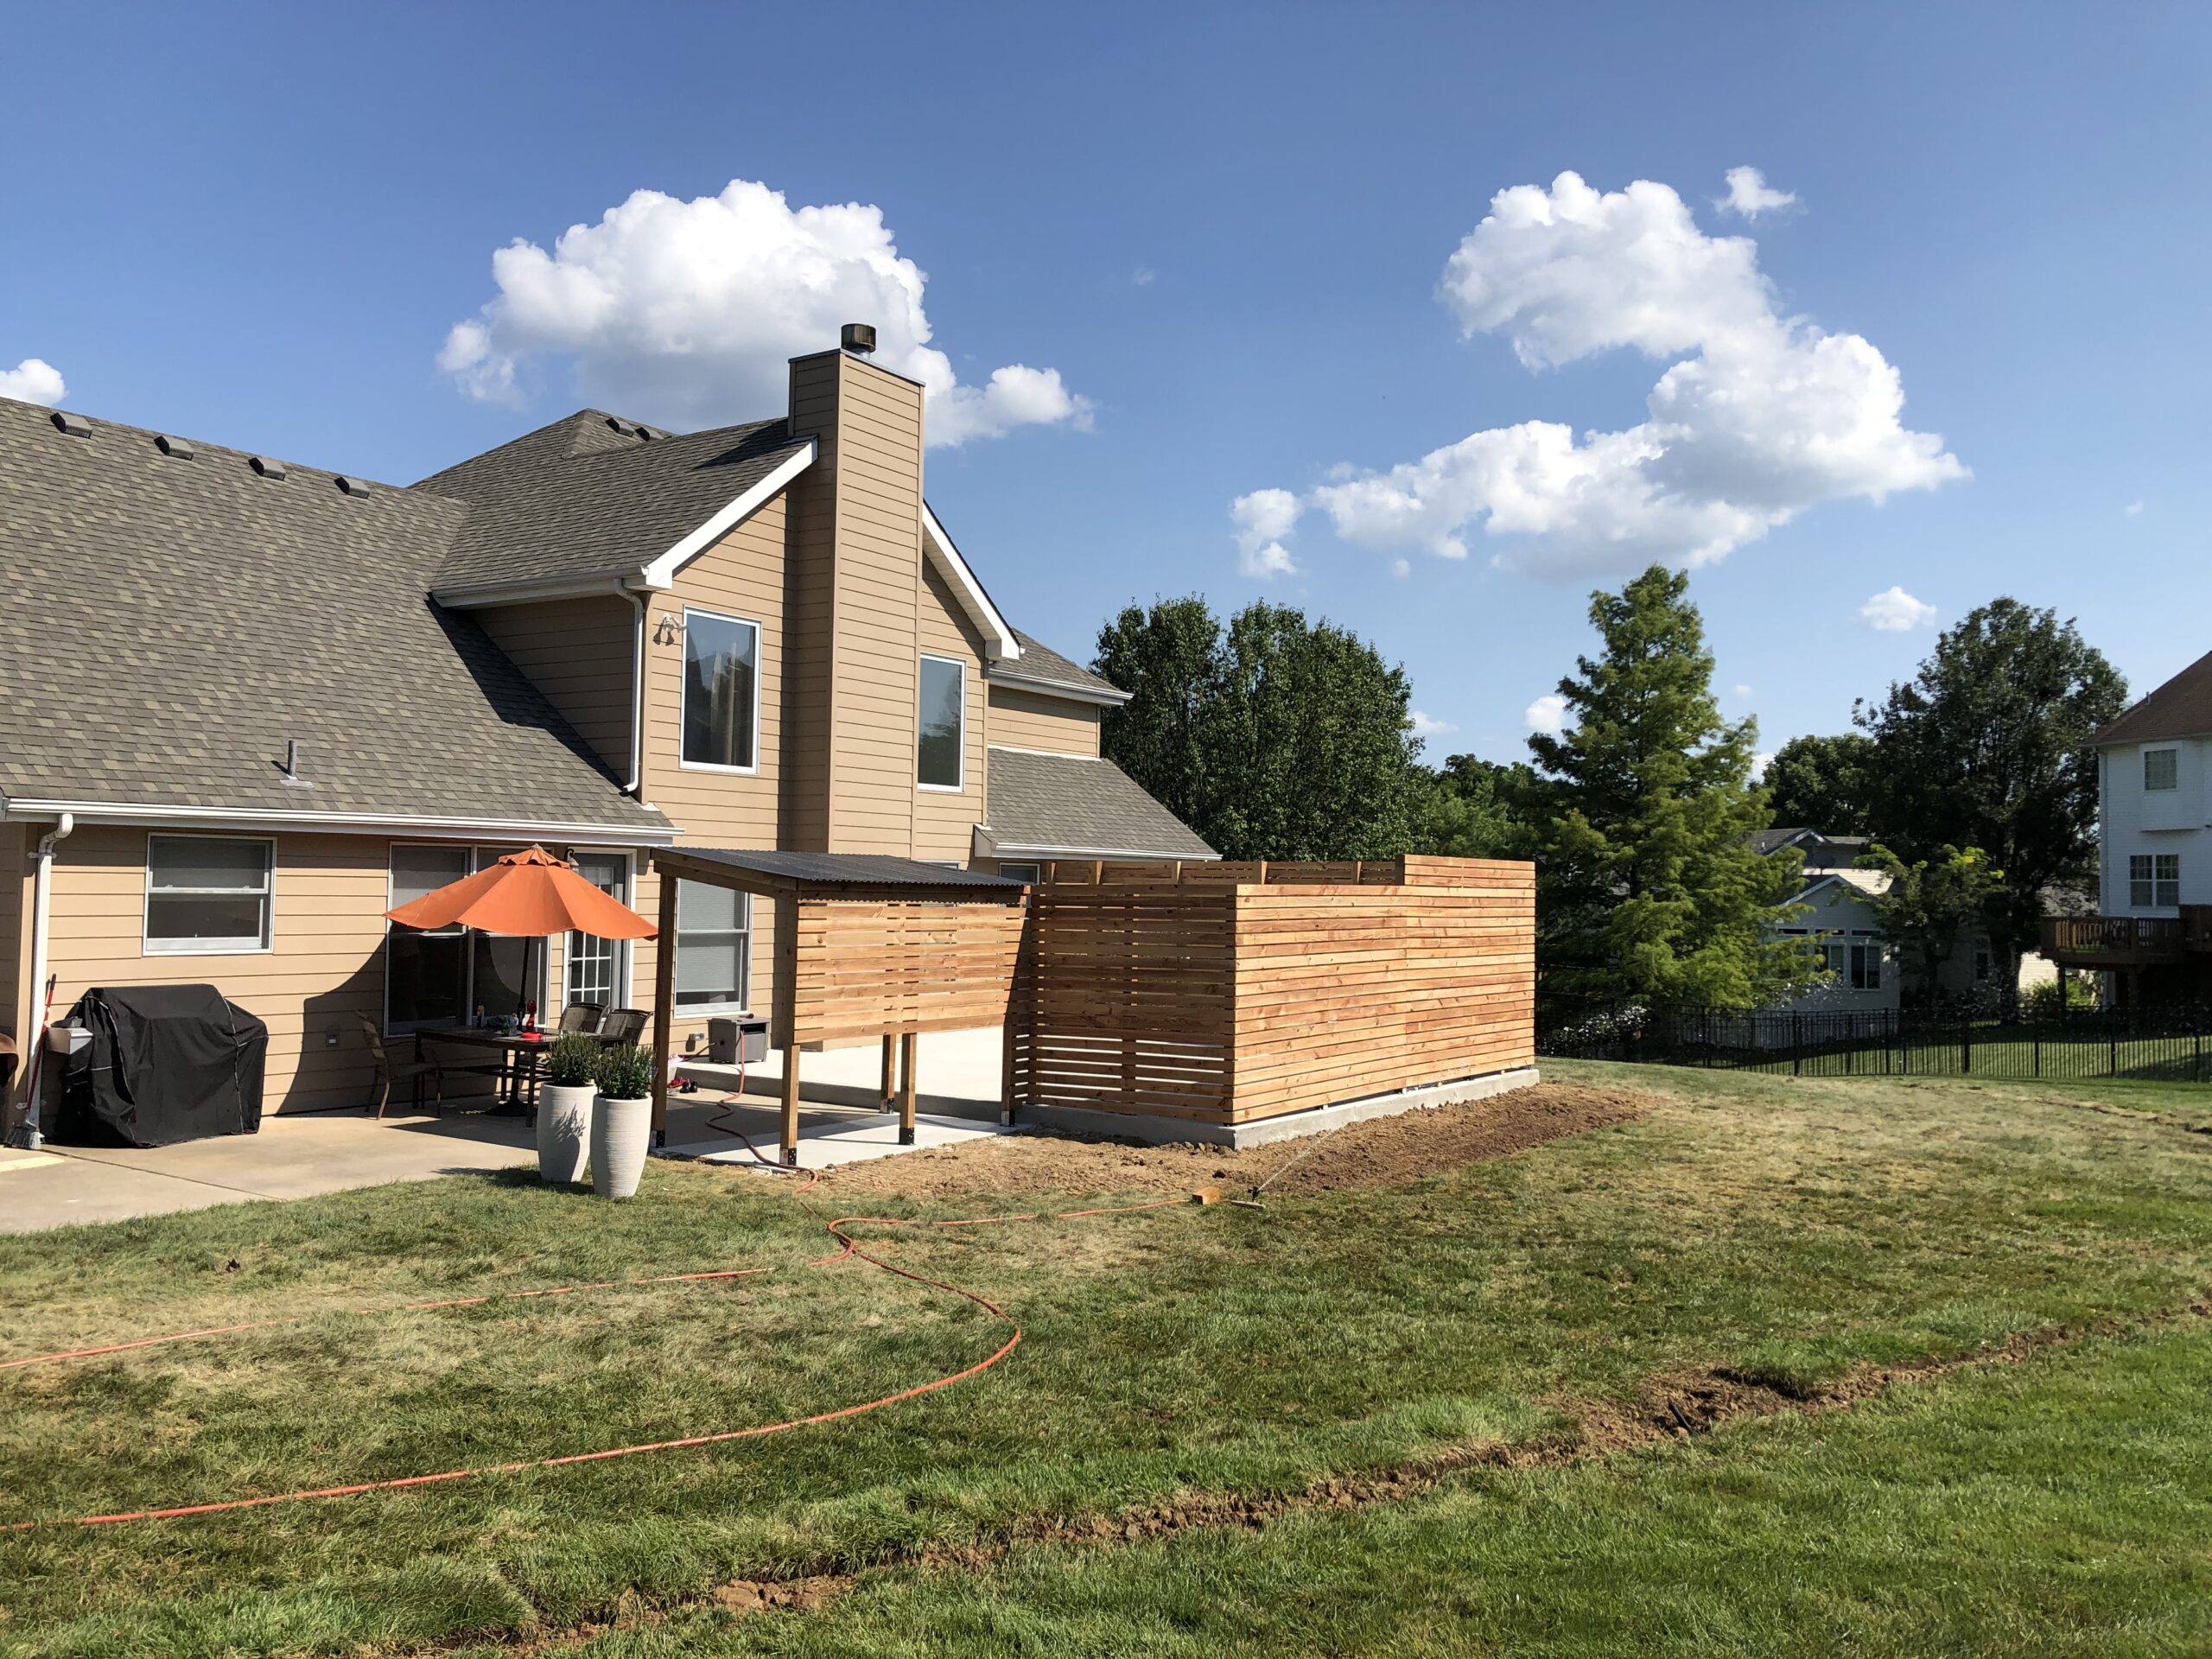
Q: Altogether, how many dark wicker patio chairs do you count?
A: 3